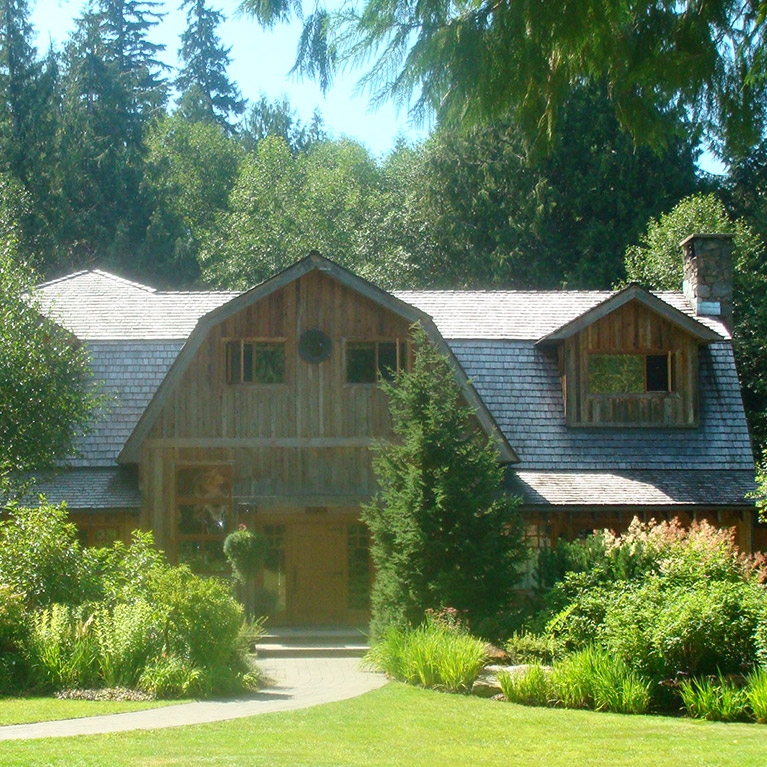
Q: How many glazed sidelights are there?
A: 2